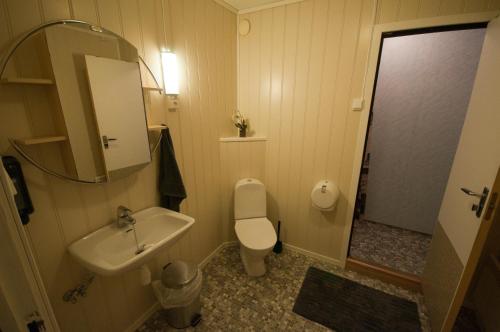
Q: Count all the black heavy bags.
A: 0